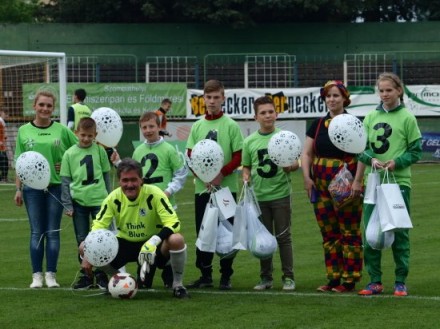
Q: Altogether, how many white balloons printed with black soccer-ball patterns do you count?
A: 6